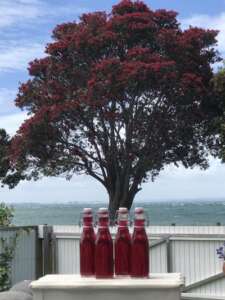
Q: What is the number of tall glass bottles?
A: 4